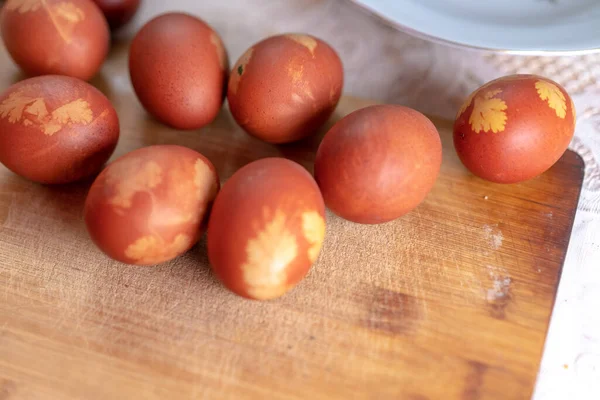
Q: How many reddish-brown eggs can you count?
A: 9